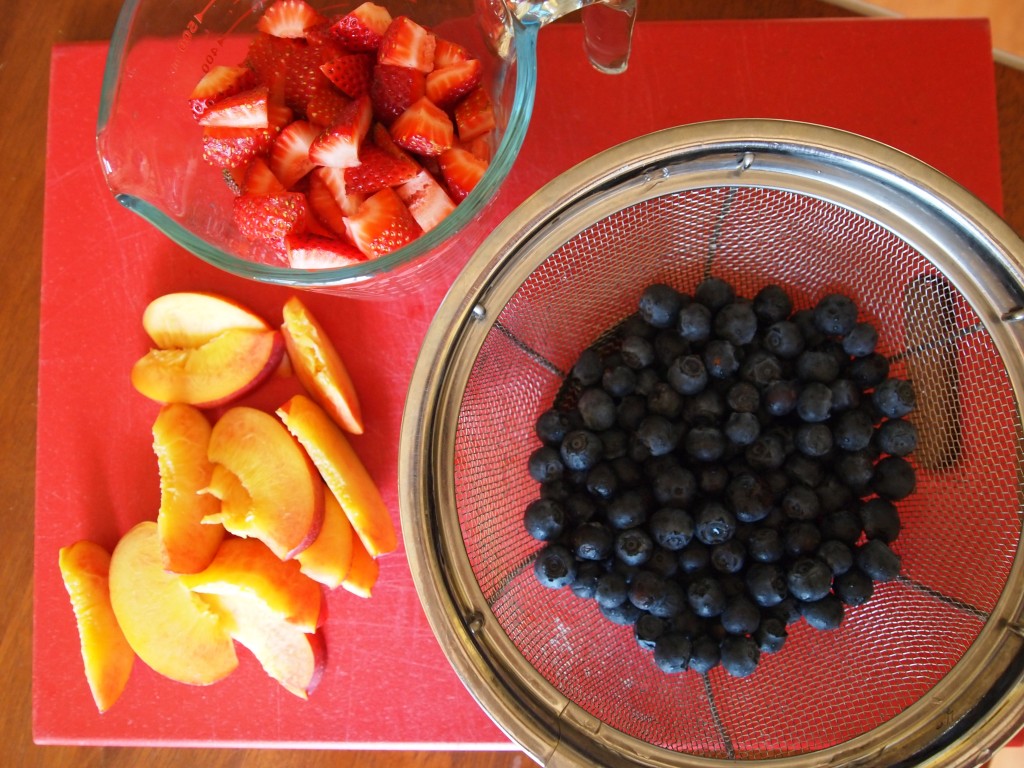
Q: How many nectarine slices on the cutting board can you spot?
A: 12